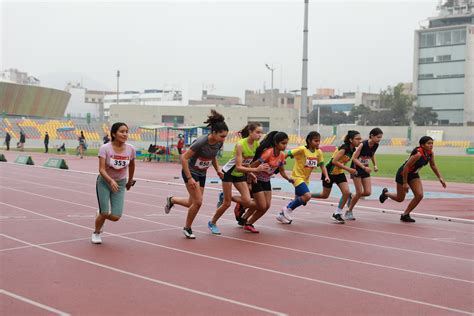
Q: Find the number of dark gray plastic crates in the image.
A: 0